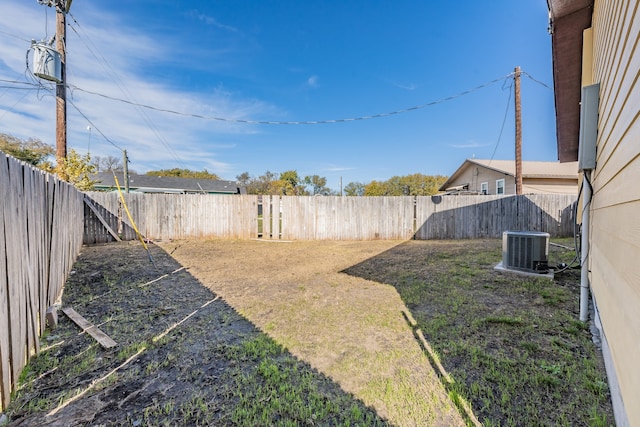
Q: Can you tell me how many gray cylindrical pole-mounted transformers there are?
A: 1